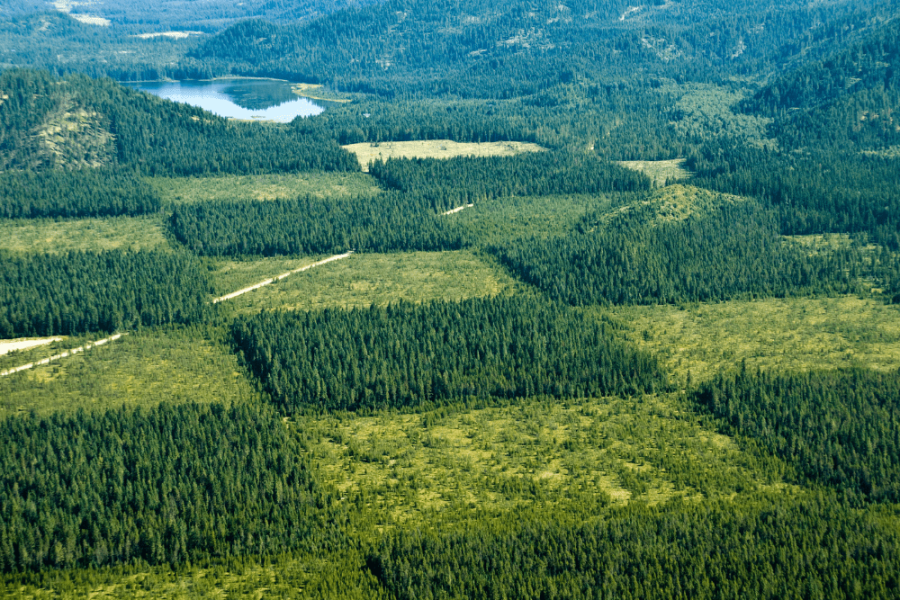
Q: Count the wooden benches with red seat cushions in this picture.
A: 0